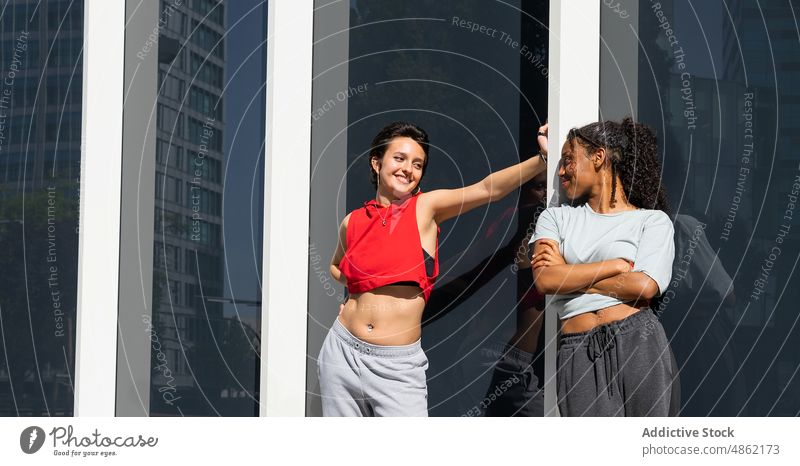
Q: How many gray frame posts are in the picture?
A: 3